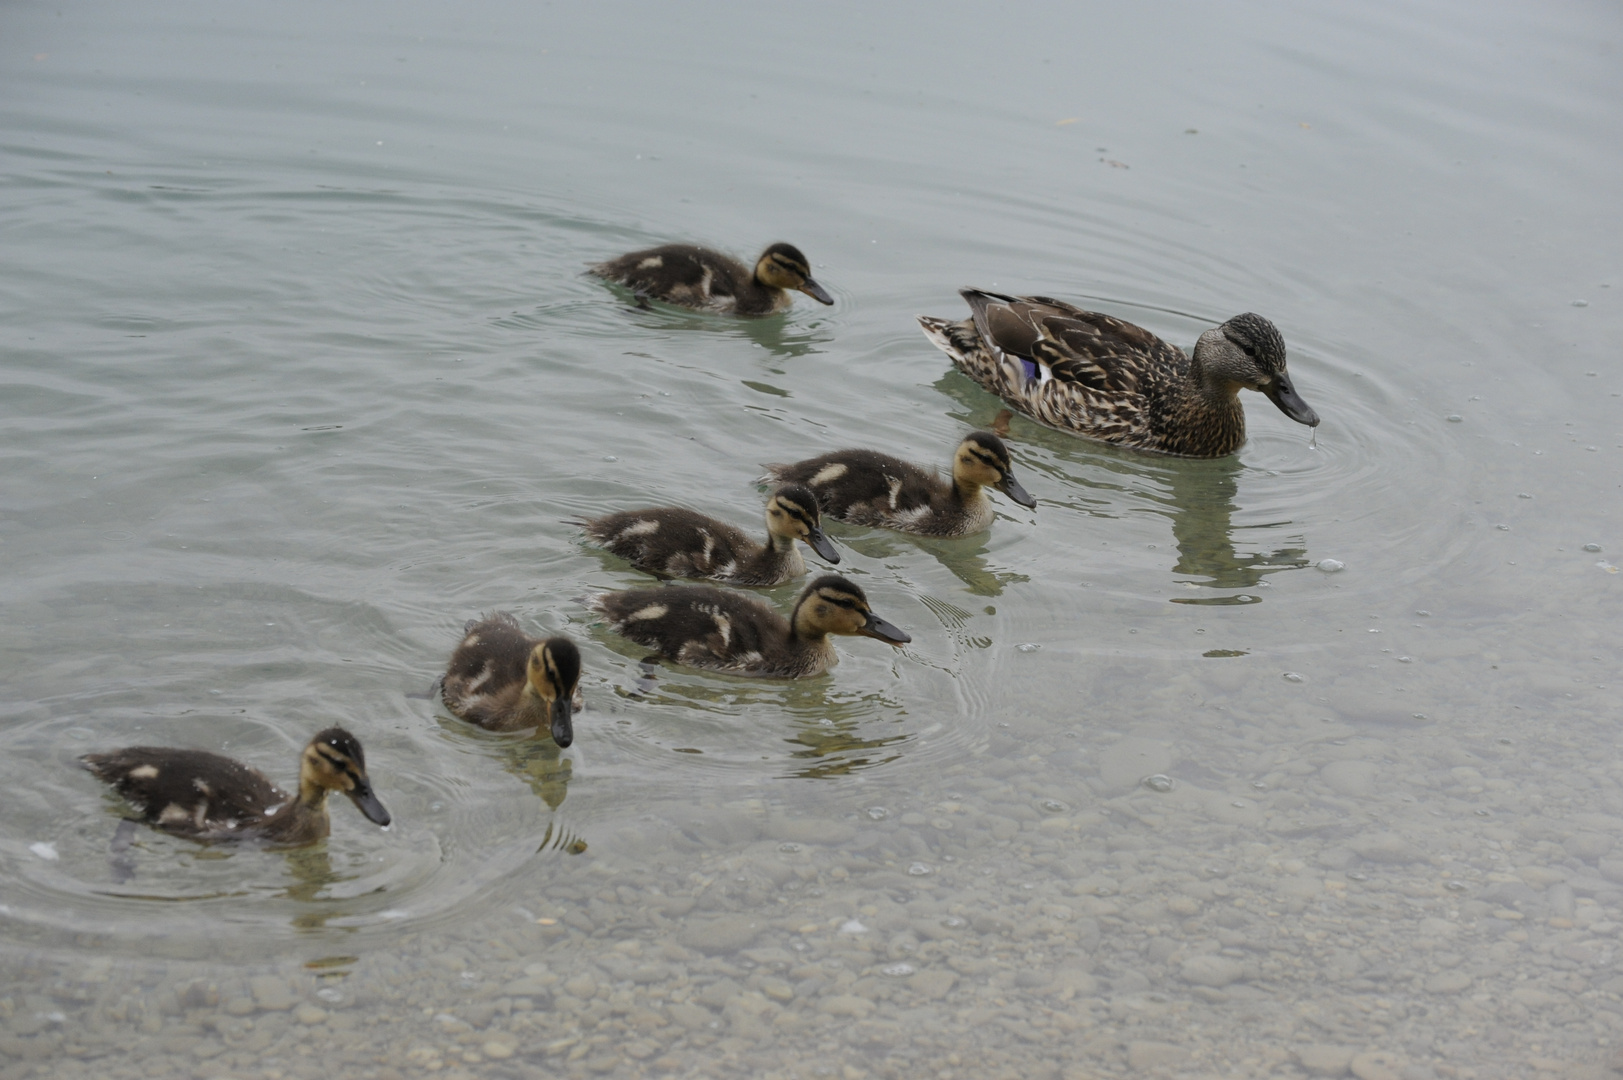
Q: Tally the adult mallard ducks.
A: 1